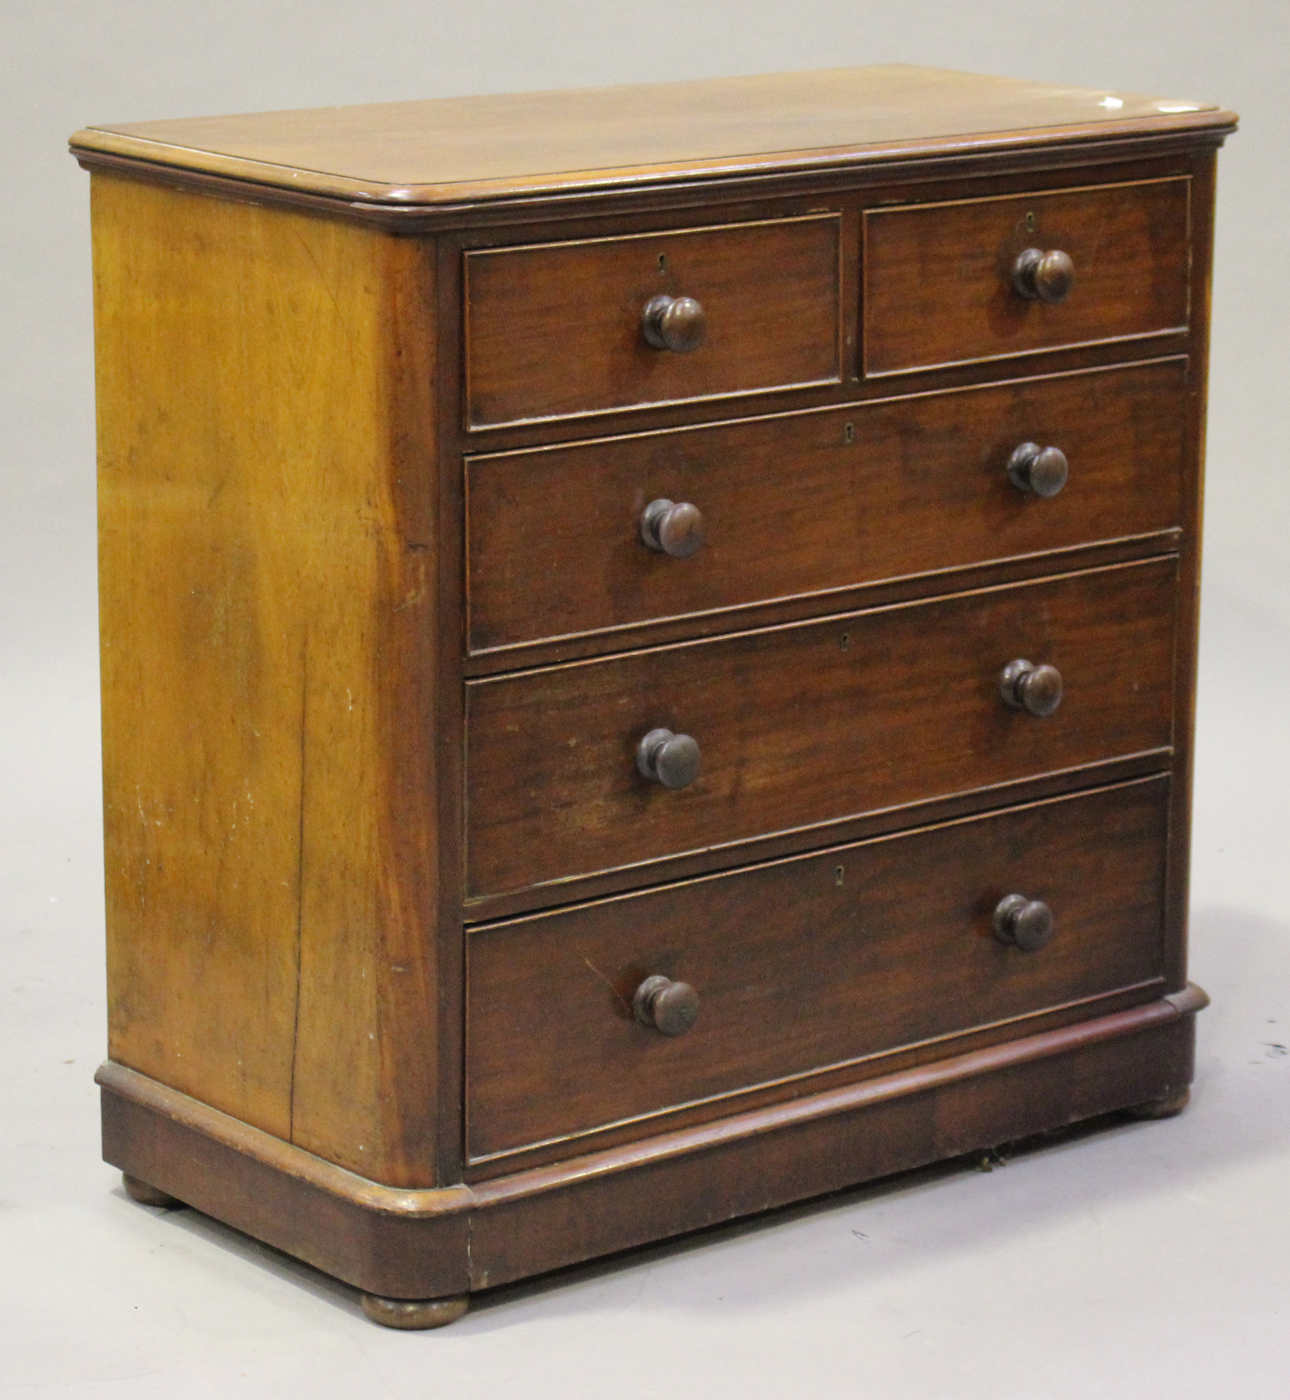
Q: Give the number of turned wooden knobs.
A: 8